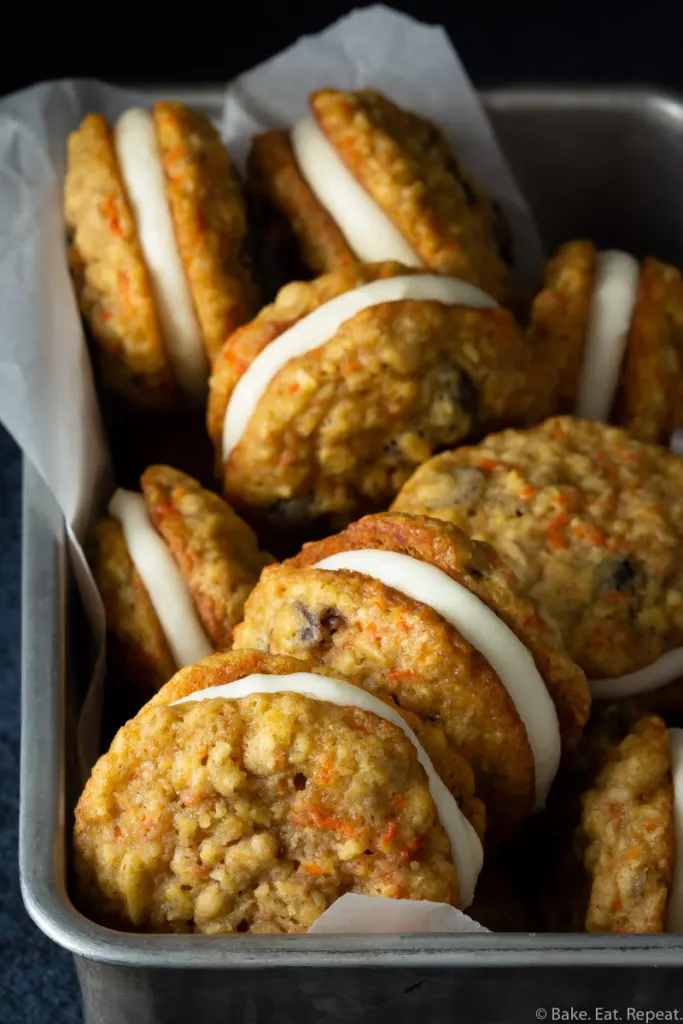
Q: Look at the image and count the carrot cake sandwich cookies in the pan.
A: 9